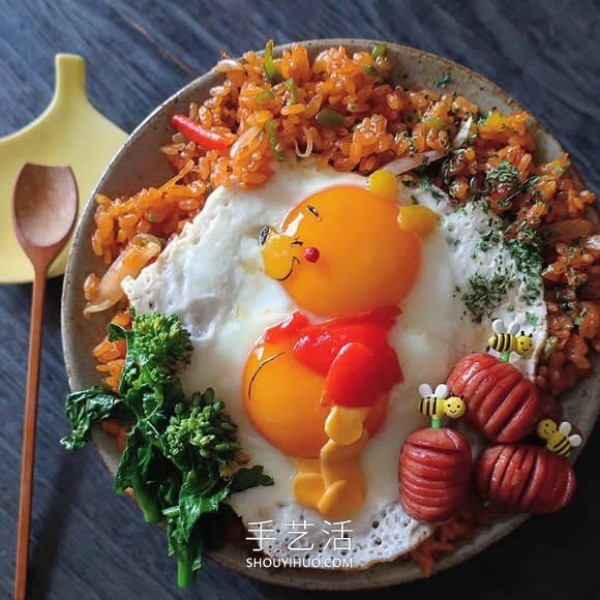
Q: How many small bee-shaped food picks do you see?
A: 3